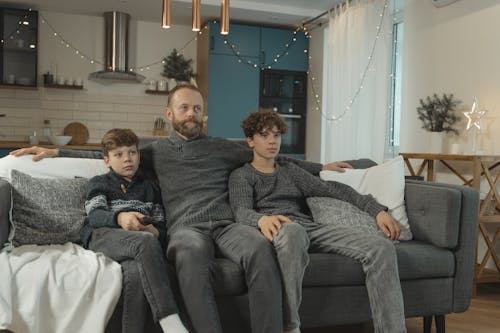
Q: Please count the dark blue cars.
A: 0